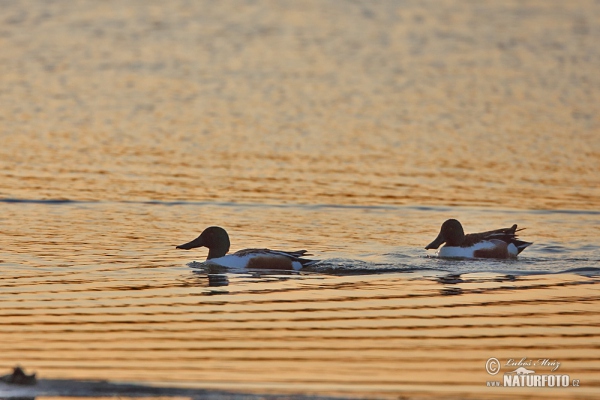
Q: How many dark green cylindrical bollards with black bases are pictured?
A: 0